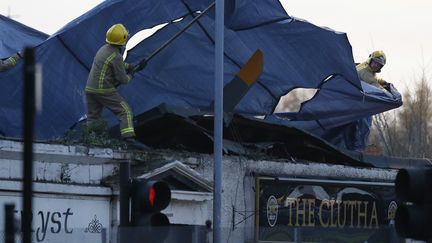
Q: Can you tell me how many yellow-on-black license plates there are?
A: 0